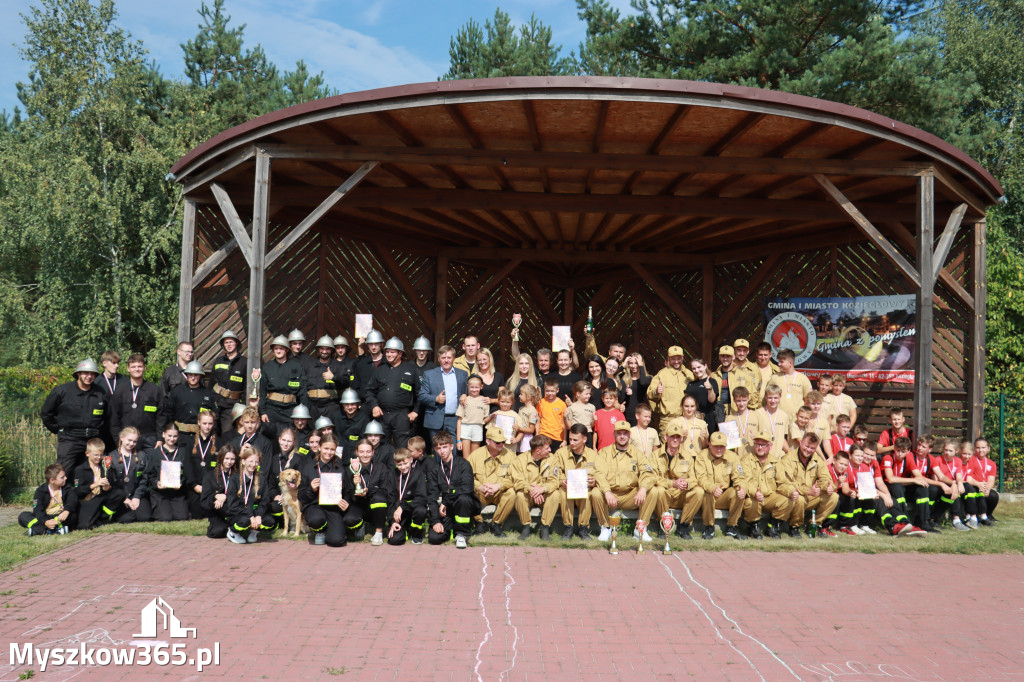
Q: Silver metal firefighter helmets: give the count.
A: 15